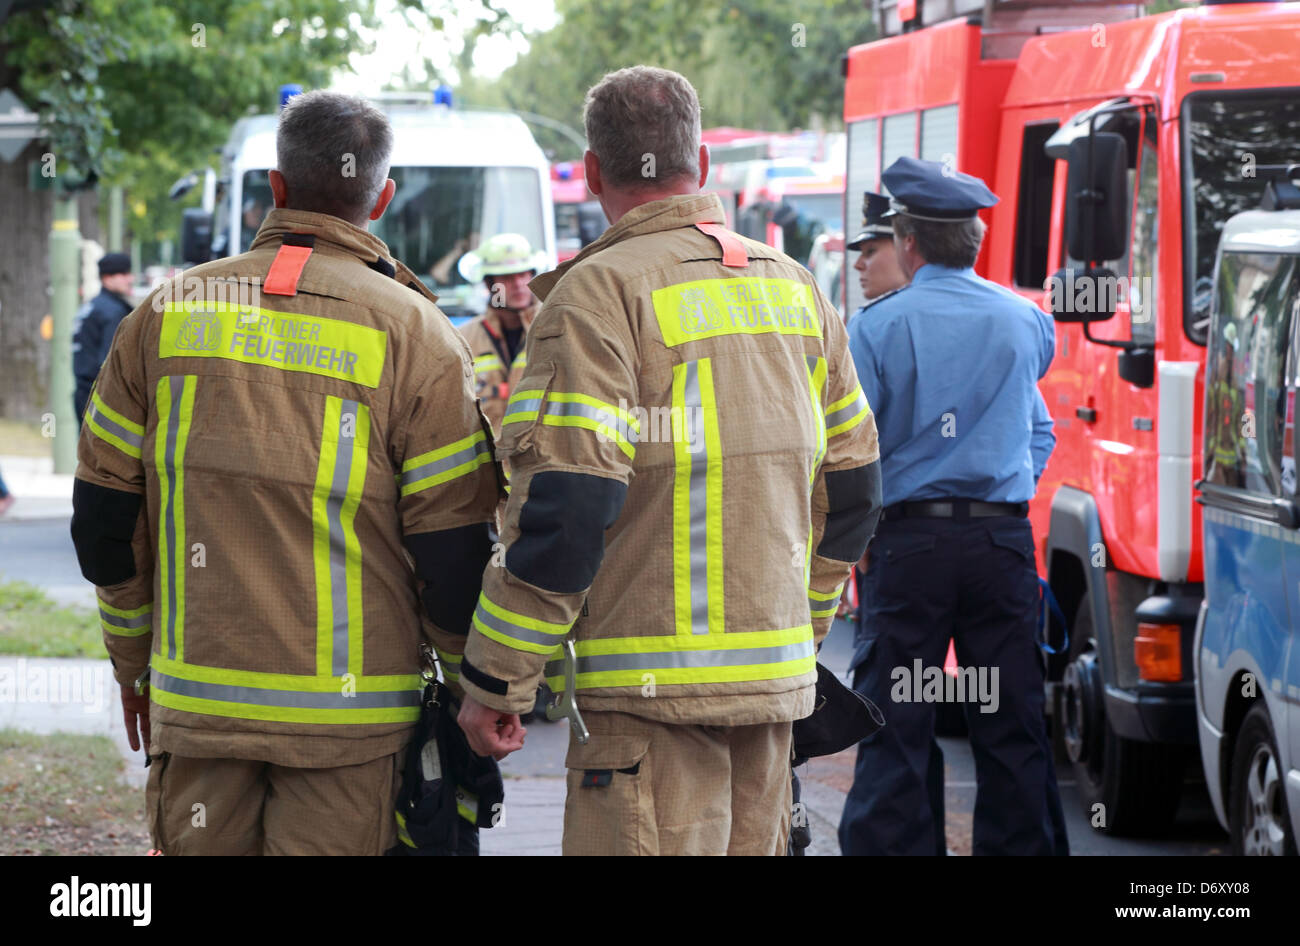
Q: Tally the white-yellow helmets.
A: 1